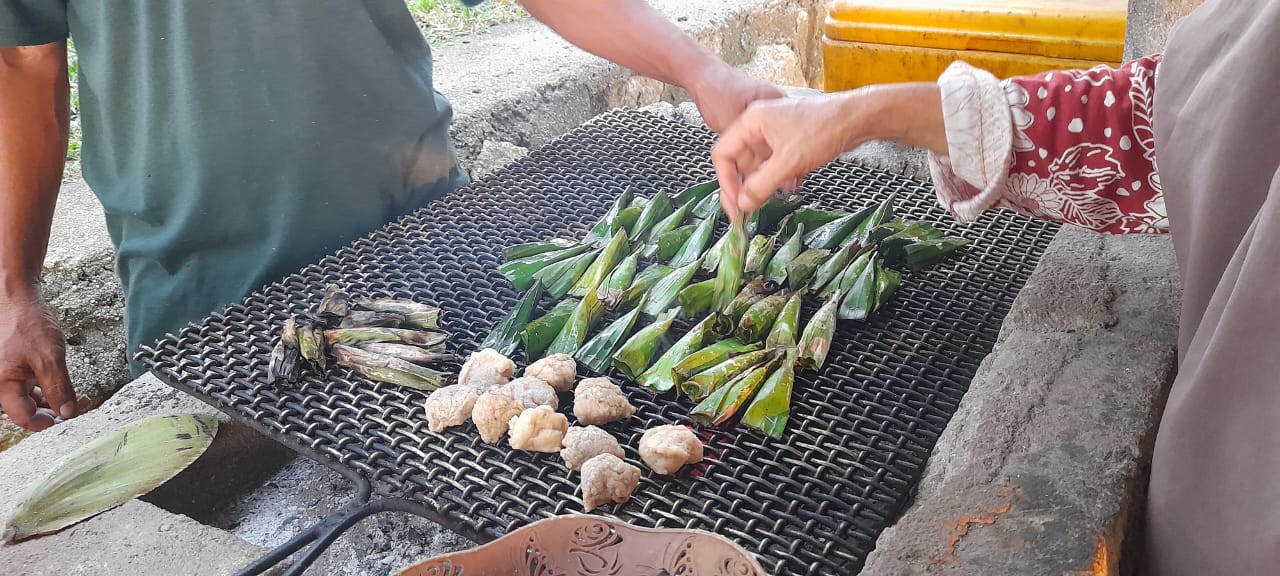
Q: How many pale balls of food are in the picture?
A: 10